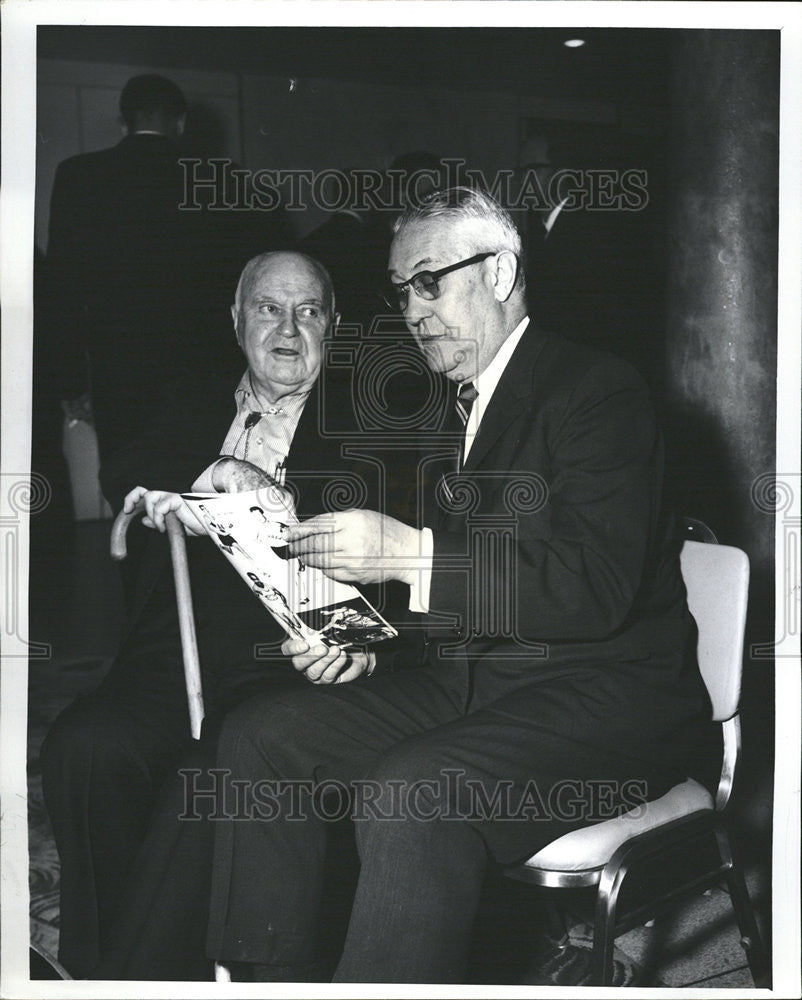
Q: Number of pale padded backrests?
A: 1